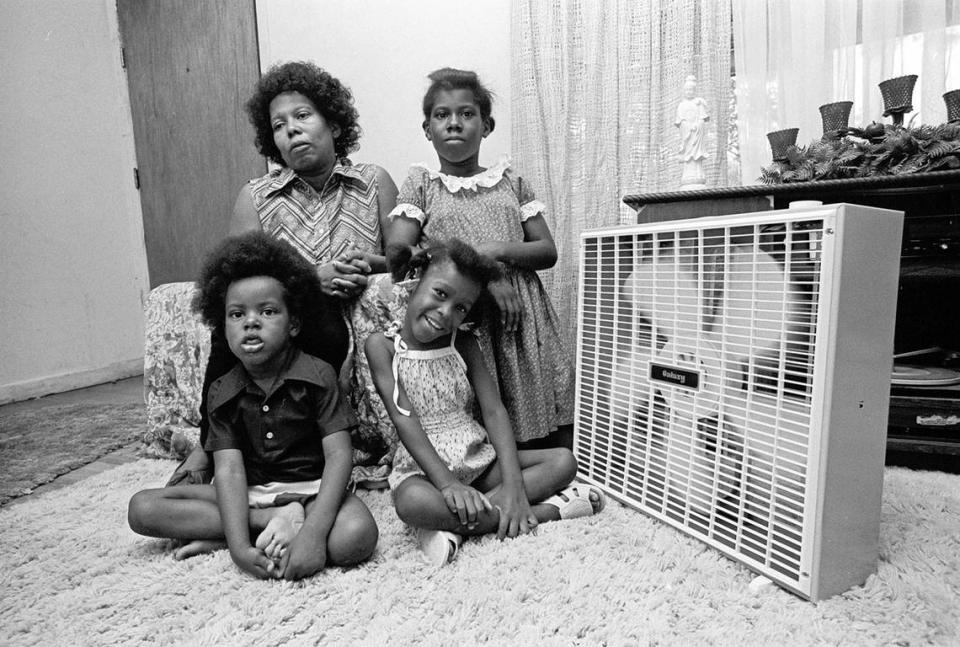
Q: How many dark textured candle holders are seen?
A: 4